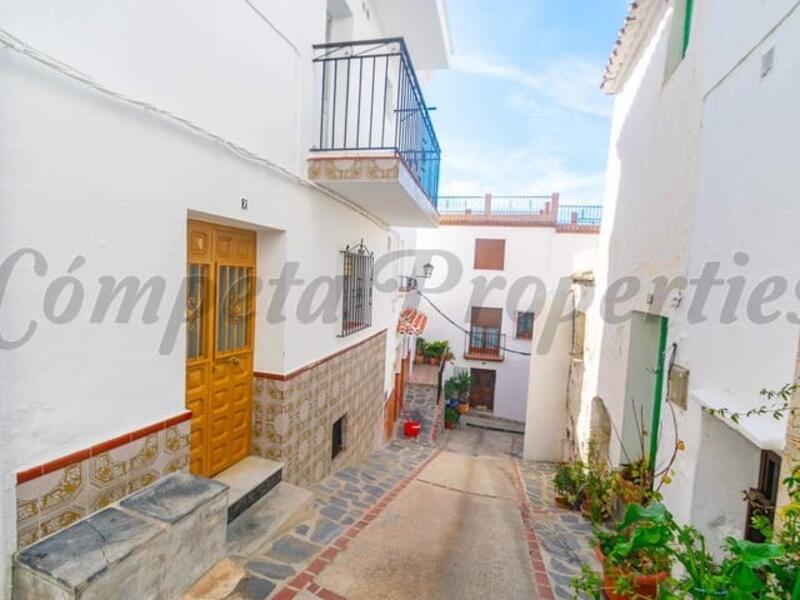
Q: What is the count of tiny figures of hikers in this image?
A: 0